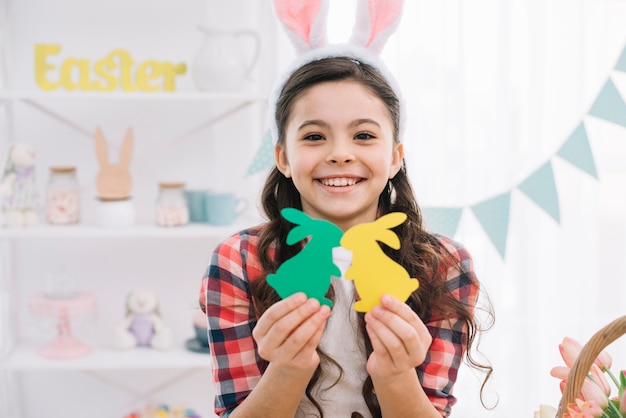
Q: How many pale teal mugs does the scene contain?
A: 2